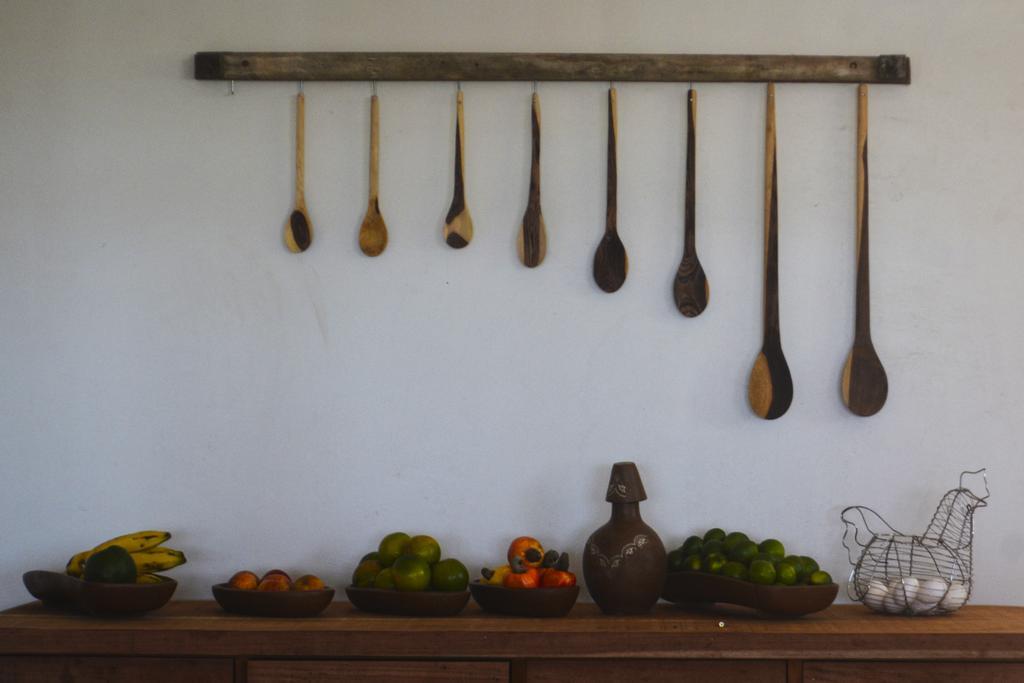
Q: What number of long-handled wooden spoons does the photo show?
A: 8